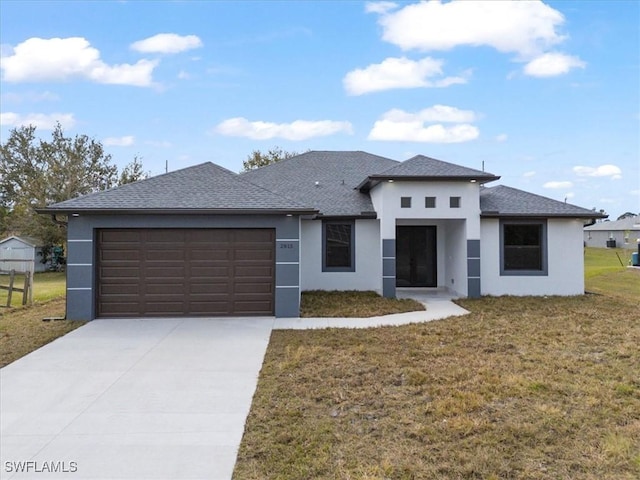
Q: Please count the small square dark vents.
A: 3